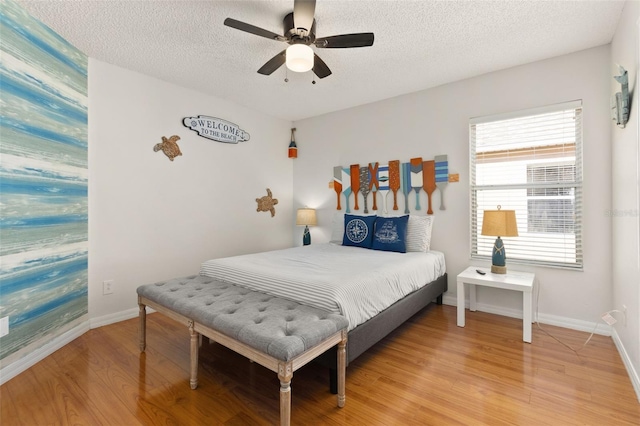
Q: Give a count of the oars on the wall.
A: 11